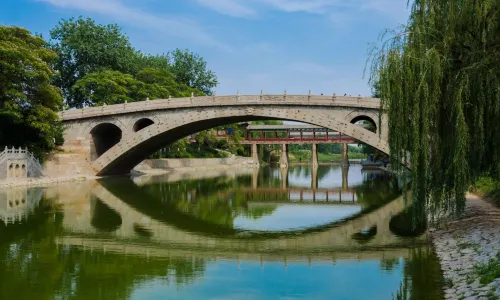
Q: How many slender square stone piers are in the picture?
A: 4